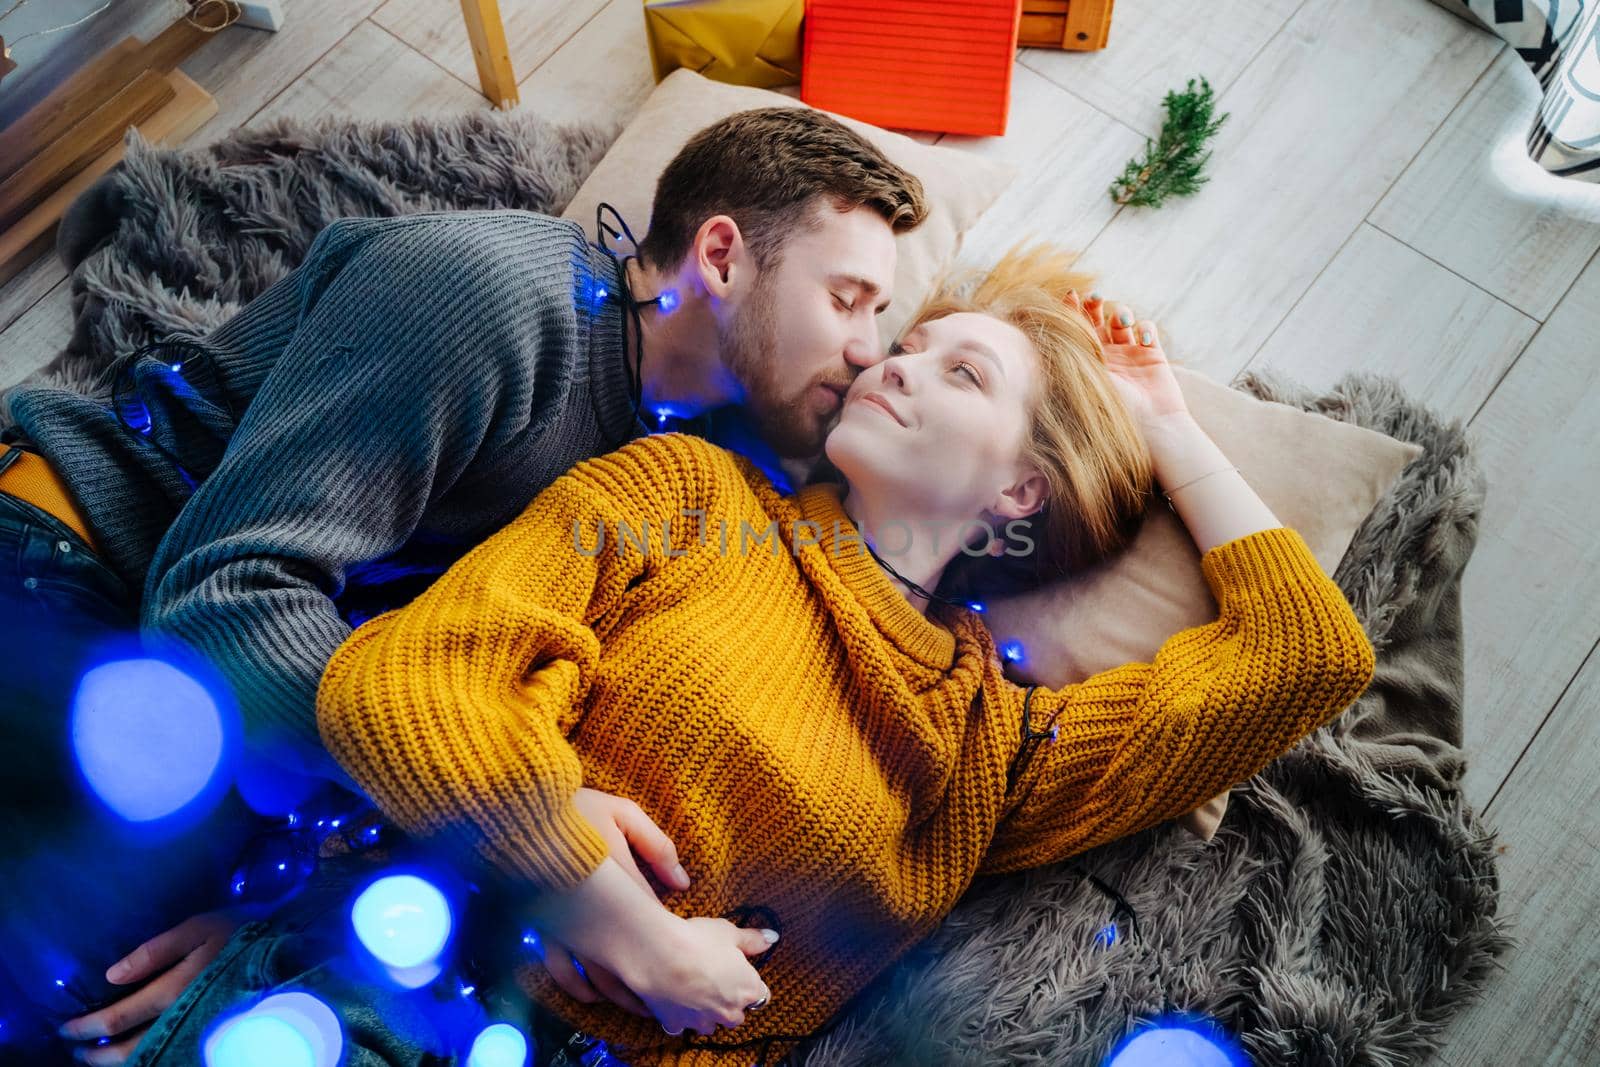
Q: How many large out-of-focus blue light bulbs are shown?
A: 5